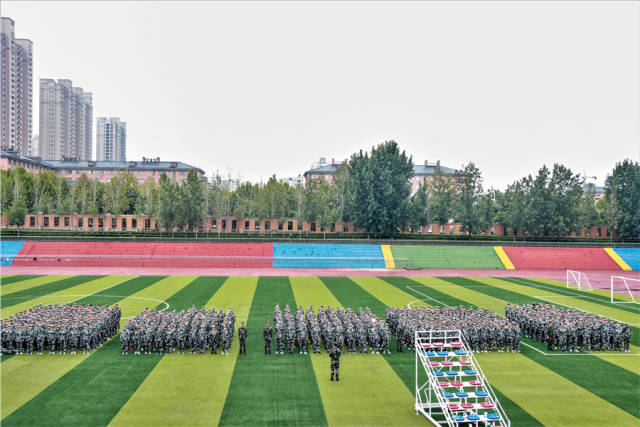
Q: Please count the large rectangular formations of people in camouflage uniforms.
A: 5